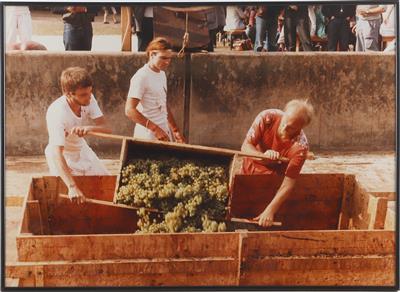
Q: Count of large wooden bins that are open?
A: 1